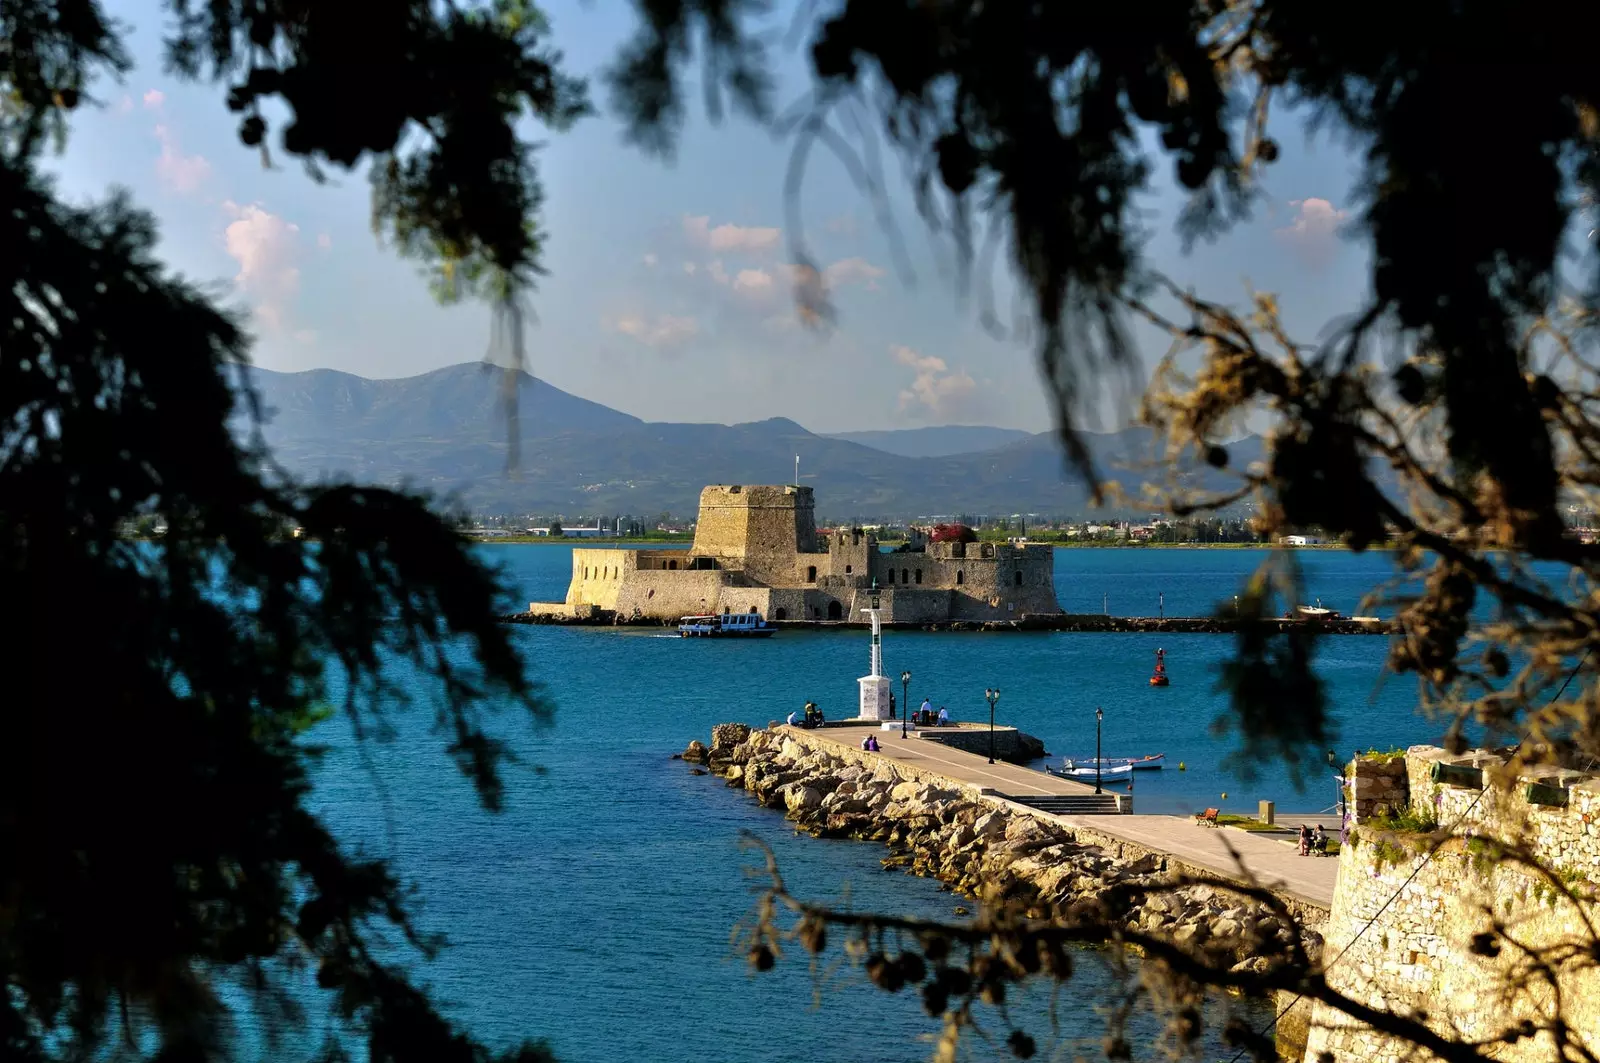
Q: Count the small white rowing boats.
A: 2